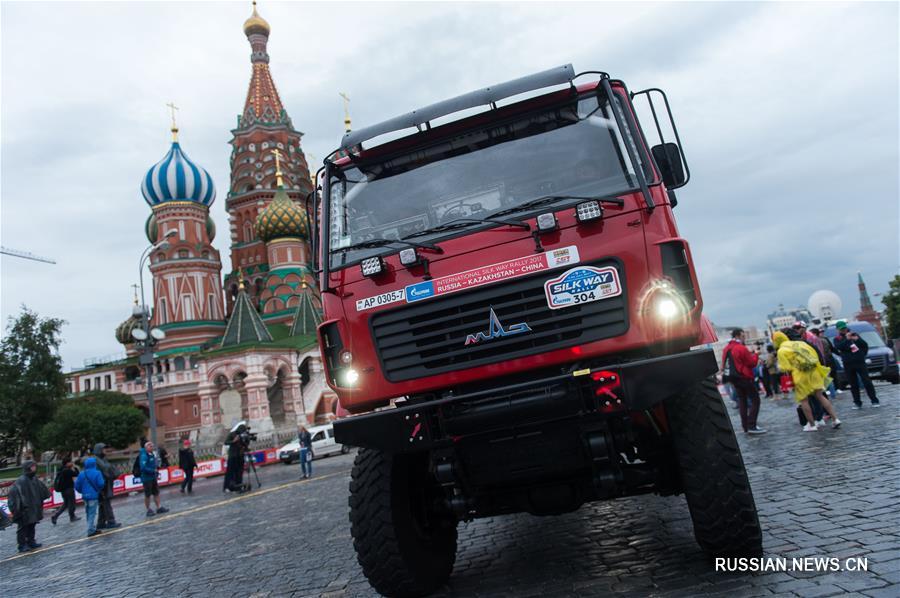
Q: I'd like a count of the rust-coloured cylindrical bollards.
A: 0